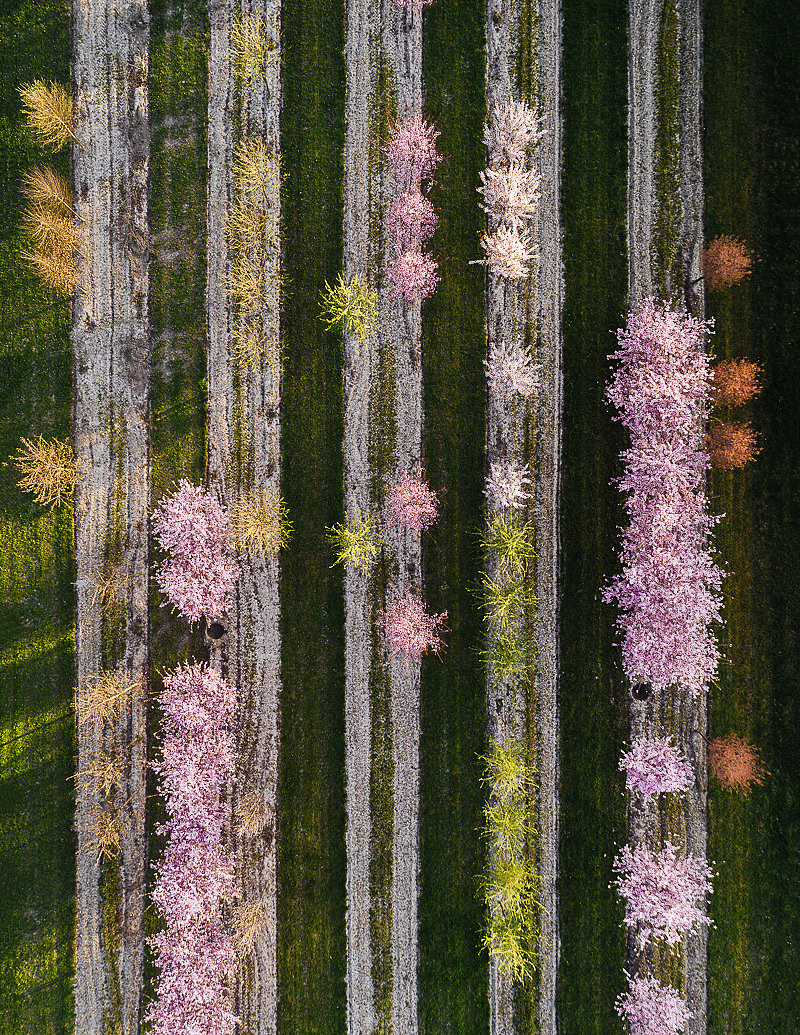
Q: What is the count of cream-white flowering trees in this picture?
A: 5